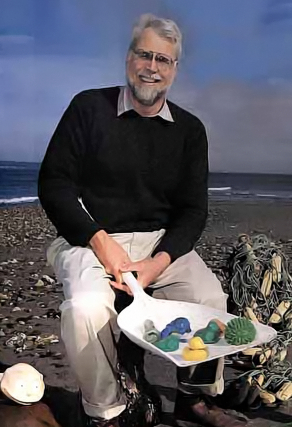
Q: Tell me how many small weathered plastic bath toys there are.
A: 6